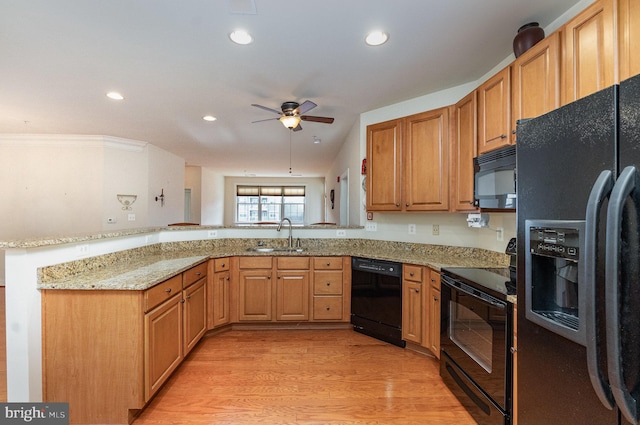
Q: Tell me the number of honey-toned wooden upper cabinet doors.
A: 7